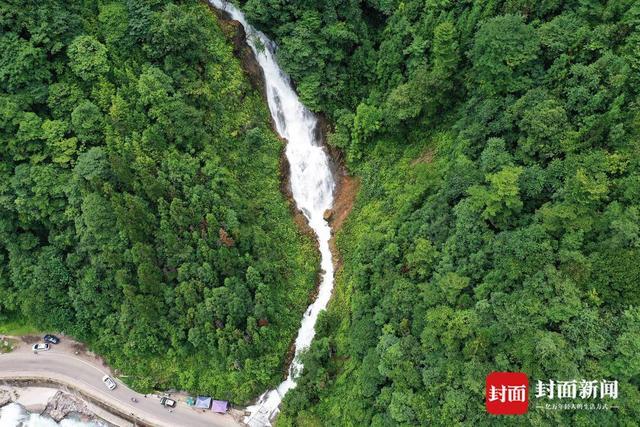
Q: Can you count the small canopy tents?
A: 2